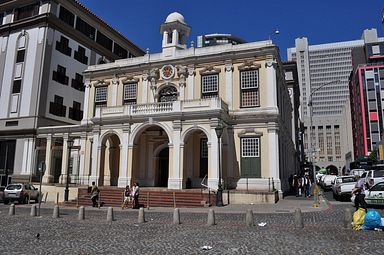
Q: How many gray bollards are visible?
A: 11